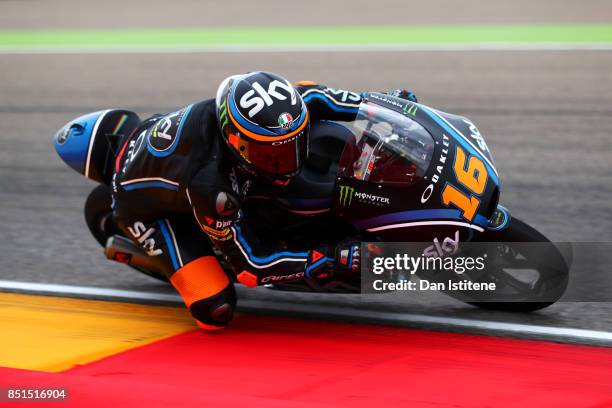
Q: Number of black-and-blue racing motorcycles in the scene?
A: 1